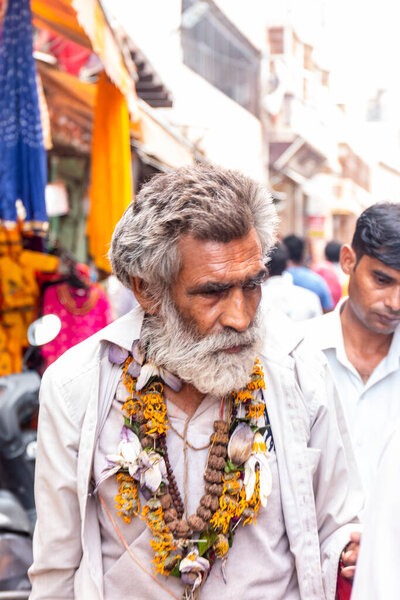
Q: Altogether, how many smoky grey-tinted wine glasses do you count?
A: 0